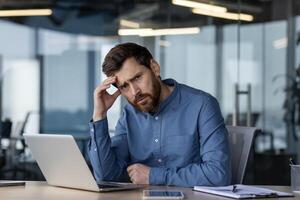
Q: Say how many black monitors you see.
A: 0